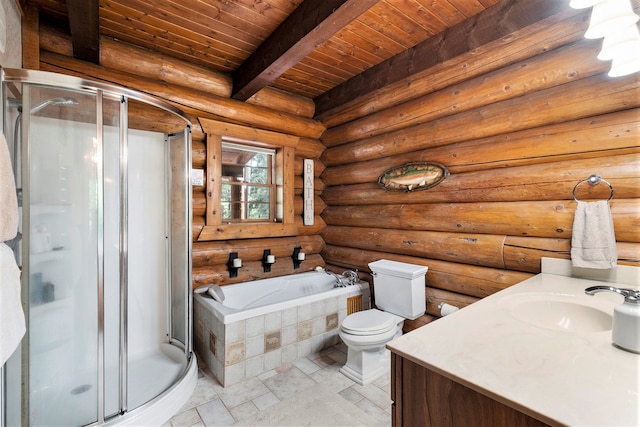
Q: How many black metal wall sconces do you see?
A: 3